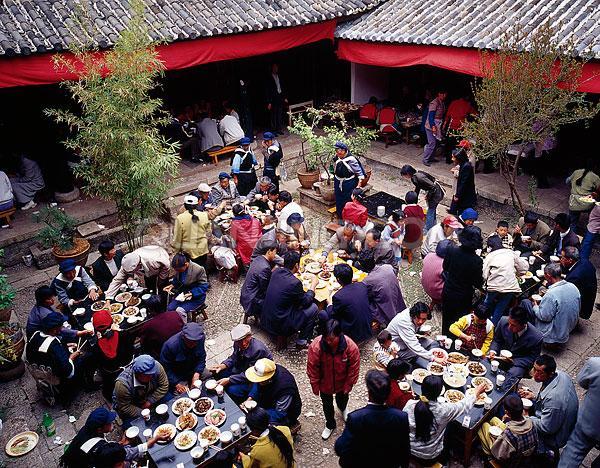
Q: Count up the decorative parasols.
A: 0